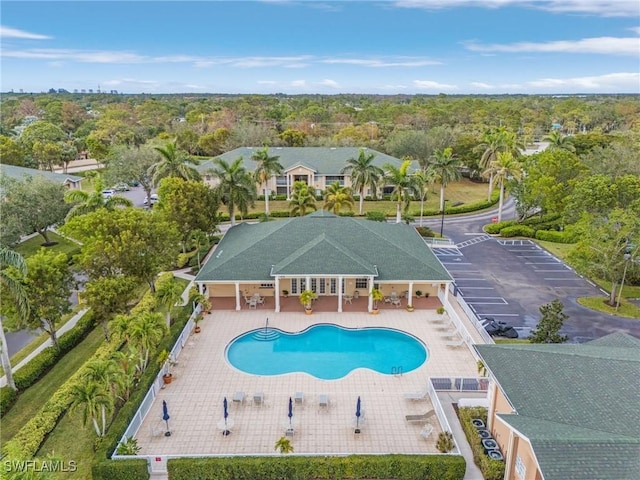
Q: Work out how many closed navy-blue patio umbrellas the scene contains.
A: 4